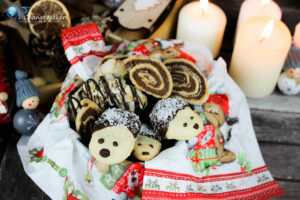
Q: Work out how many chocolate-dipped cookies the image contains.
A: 3